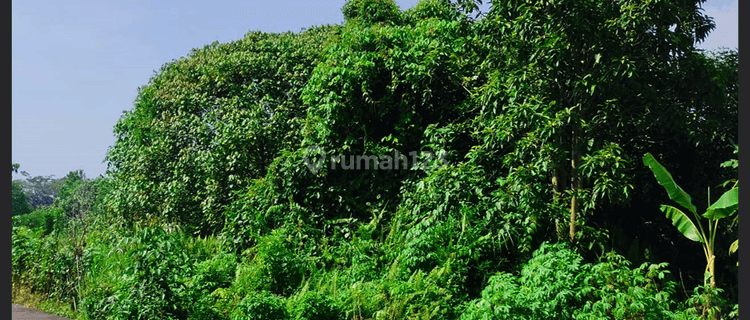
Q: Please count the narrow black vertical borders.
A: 2